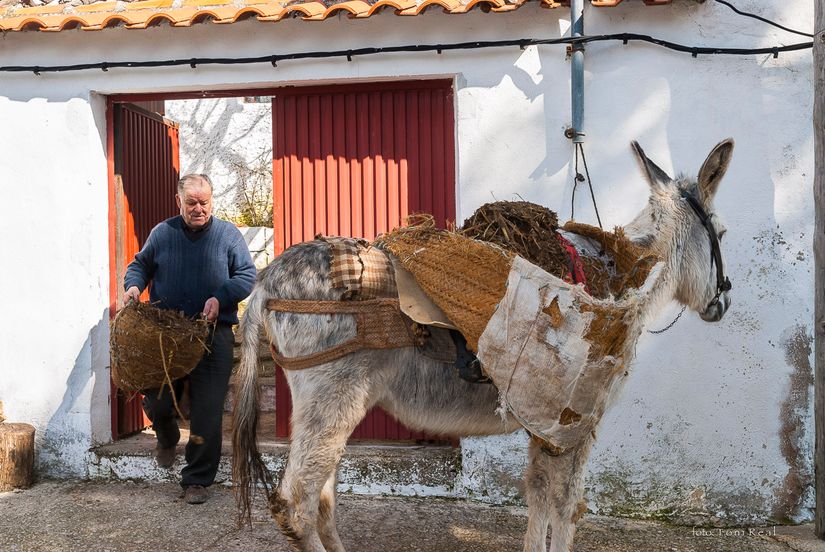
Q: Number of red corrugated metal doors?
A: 2